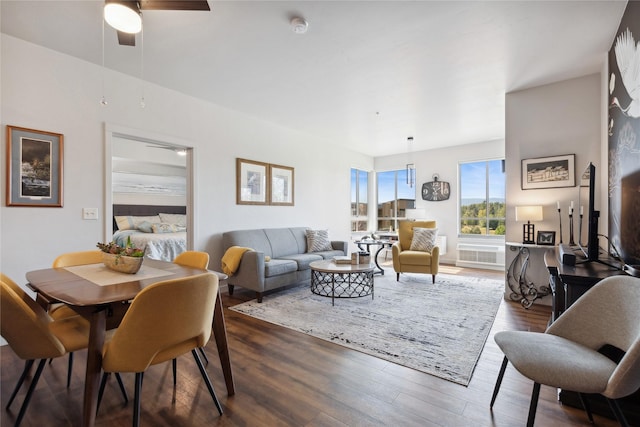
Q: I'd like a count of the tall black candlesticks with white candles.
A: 4